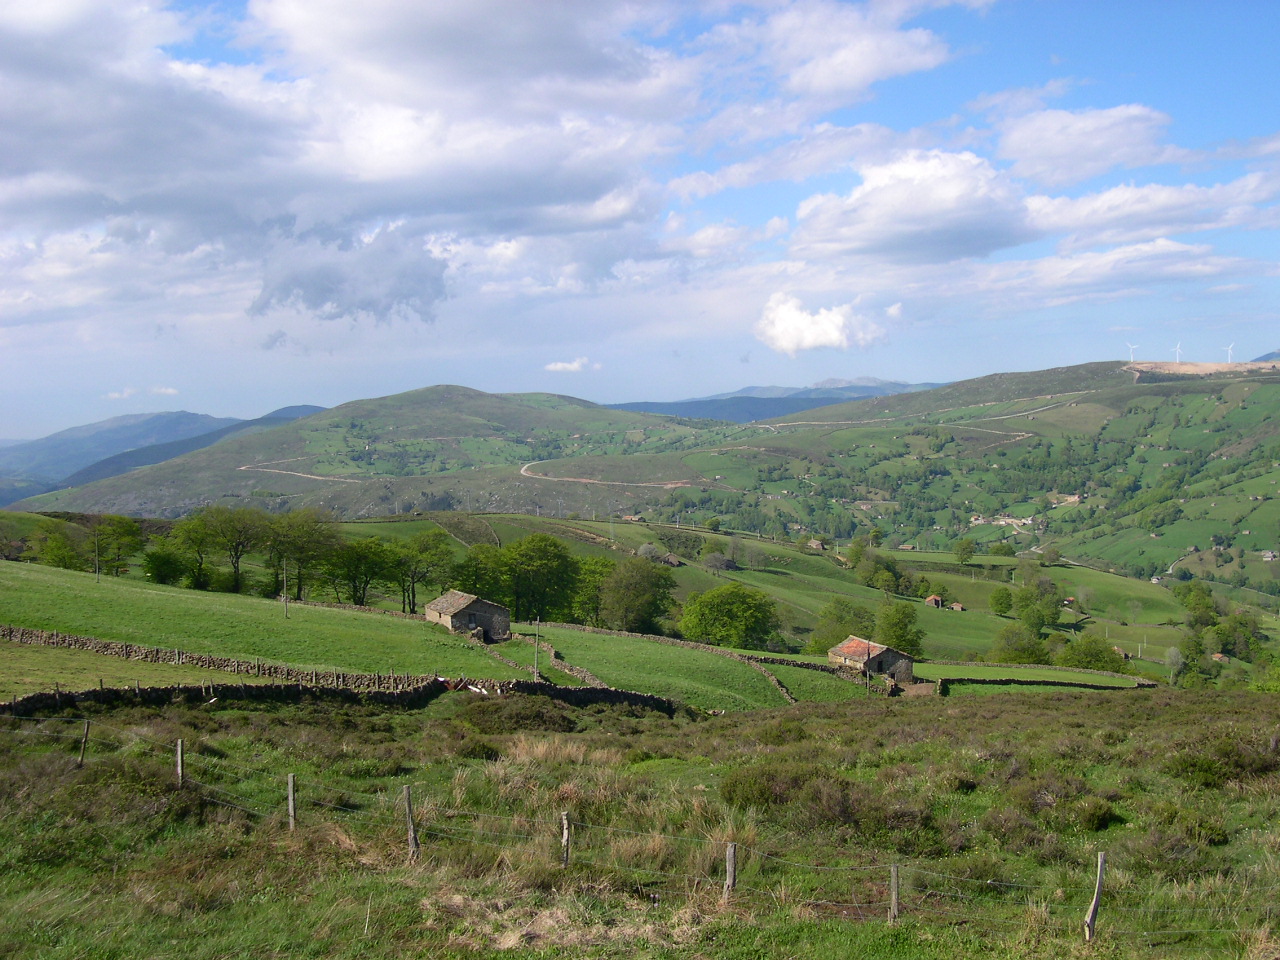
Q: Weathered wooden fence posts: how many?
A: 8